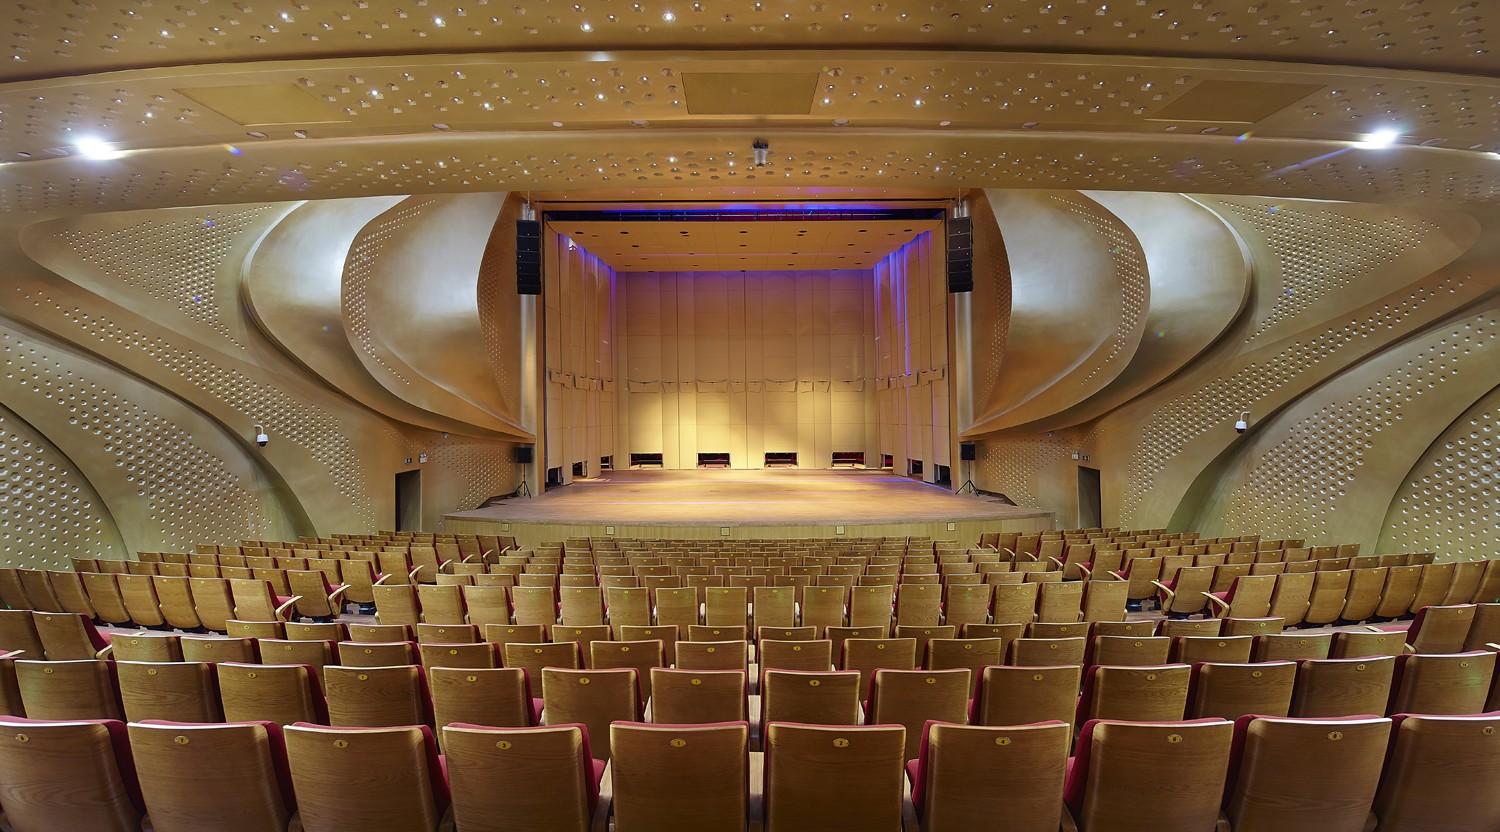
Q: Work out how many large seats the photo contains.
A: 10